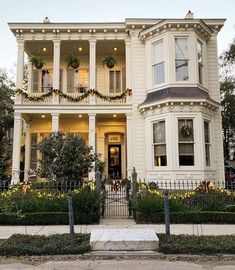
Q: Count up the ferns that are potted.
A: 3